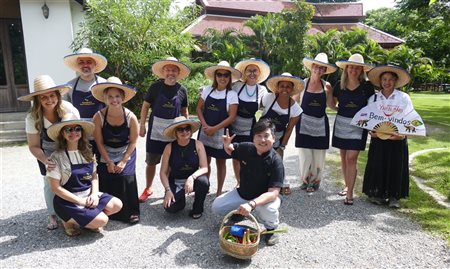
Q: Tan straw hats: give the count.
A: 12